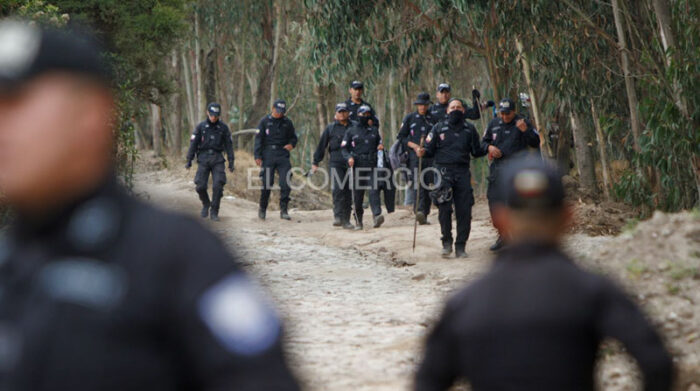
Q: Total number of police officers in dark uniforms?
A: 11